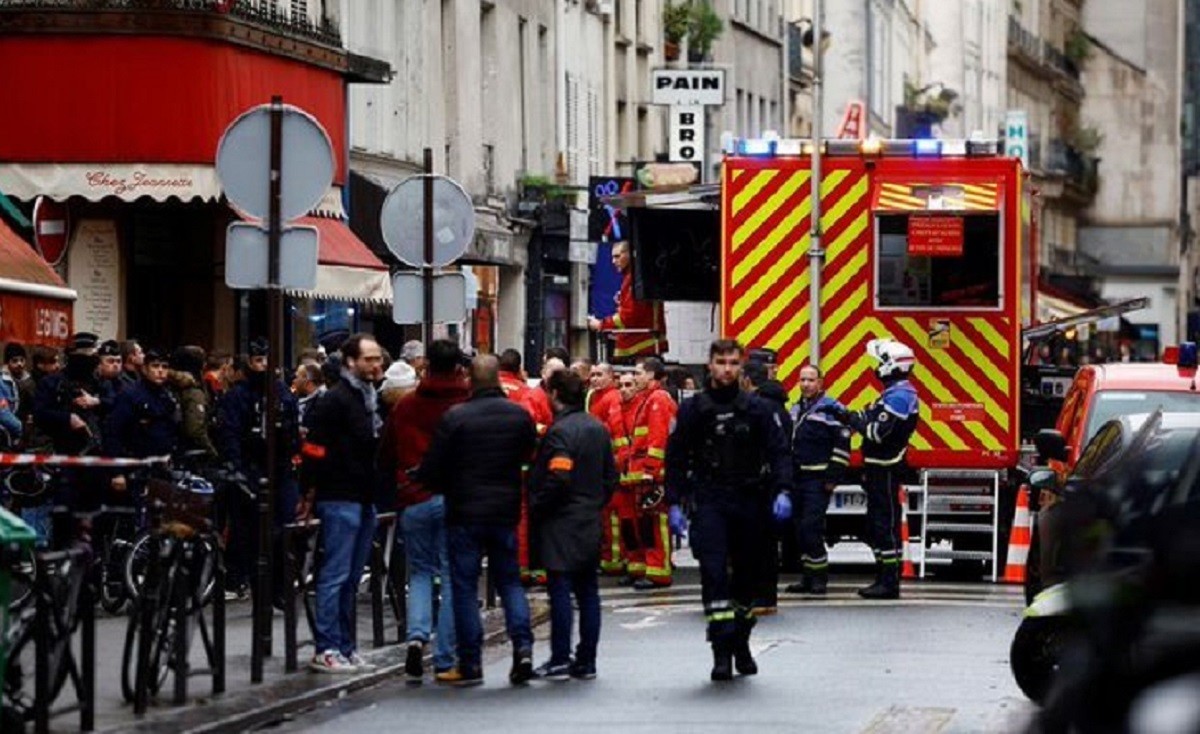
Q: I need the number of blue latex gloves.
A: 2